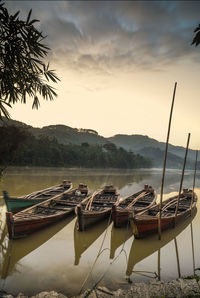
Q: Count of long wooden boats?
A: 5